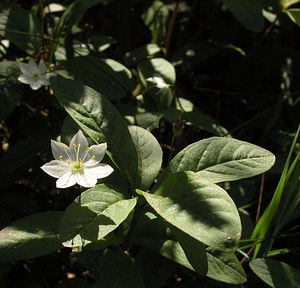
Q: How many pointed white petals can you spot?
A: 7